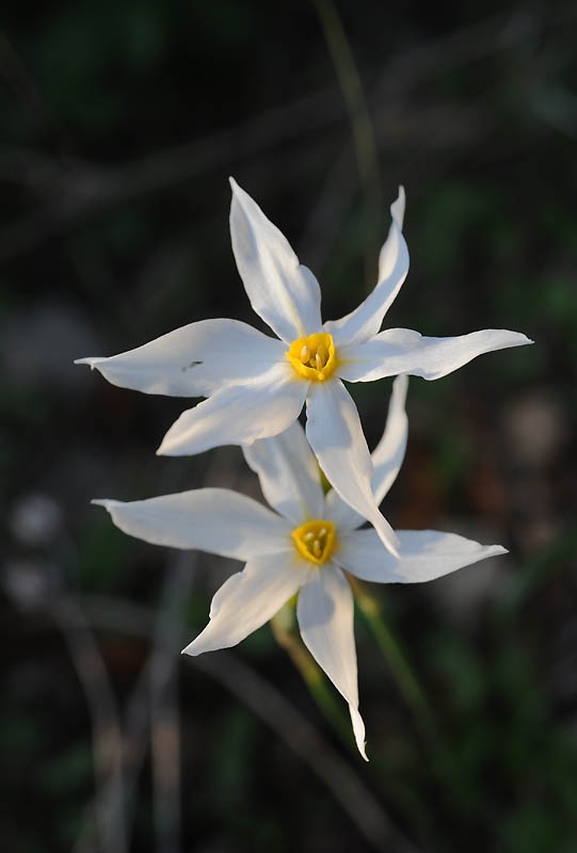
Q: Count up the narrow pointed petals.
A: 12